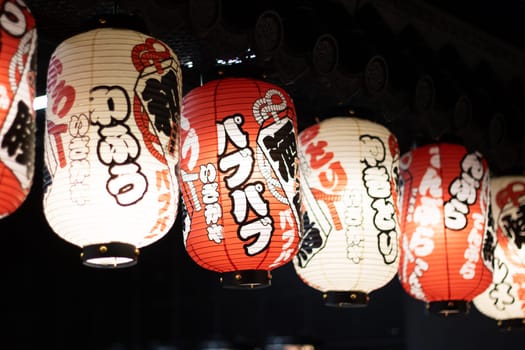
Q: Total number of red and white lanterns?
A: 6